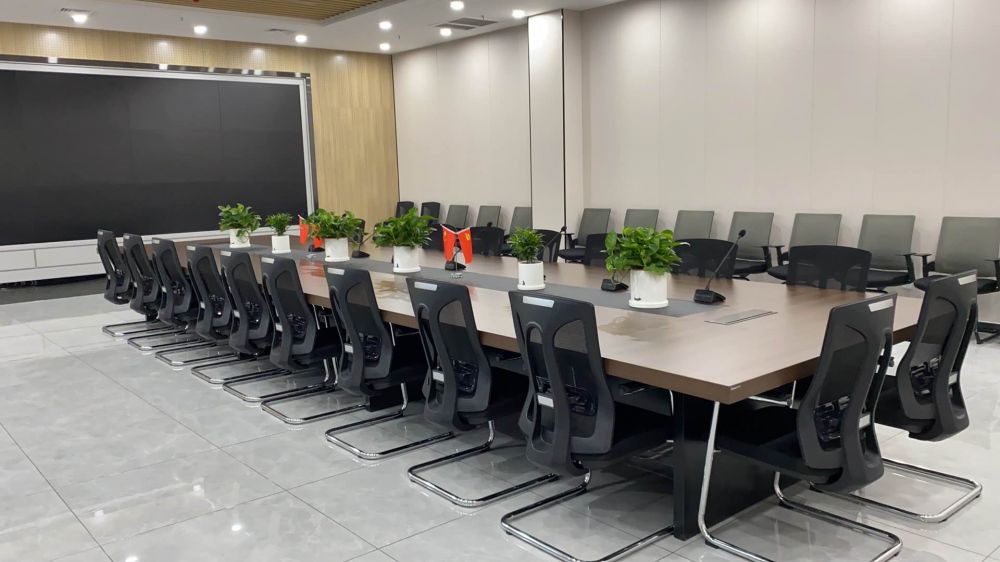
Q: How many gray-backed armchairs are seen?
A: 10